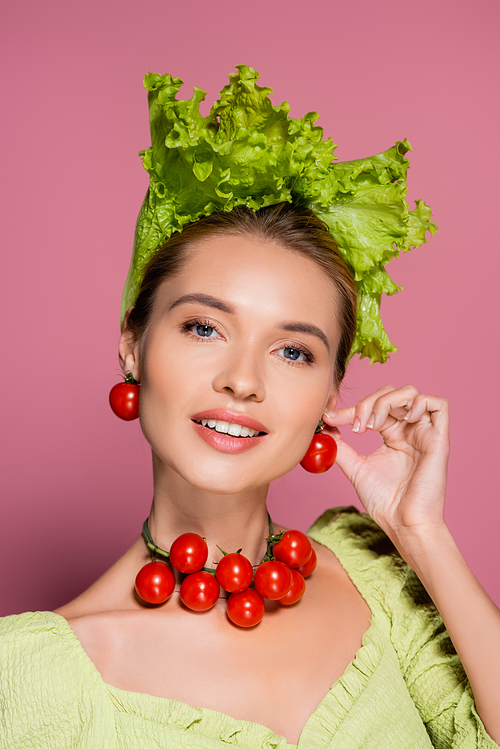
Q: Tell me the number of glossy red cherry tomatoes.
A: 11